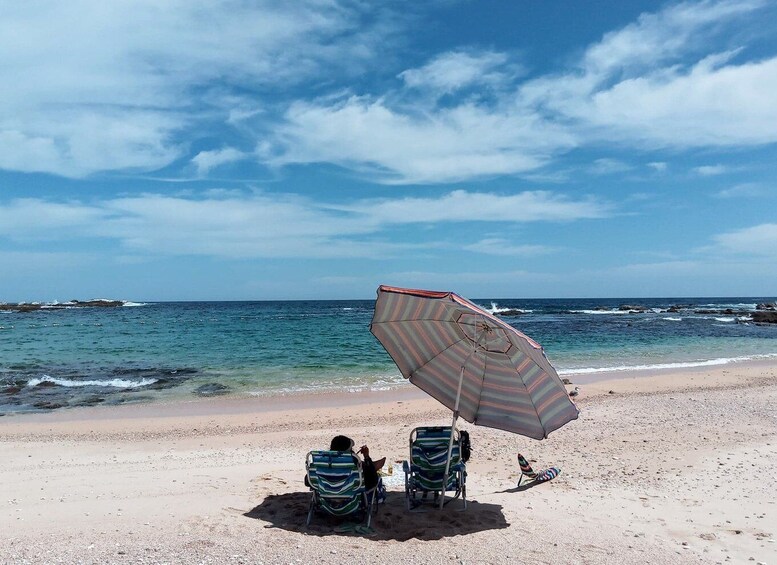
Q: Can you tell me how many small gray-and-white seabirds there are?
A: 1